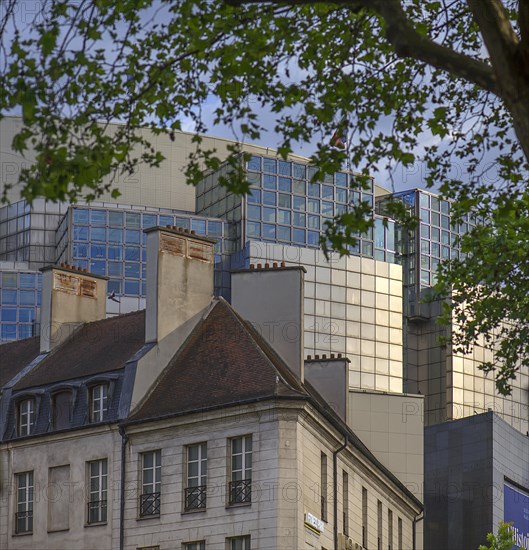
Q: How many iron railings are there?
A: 5